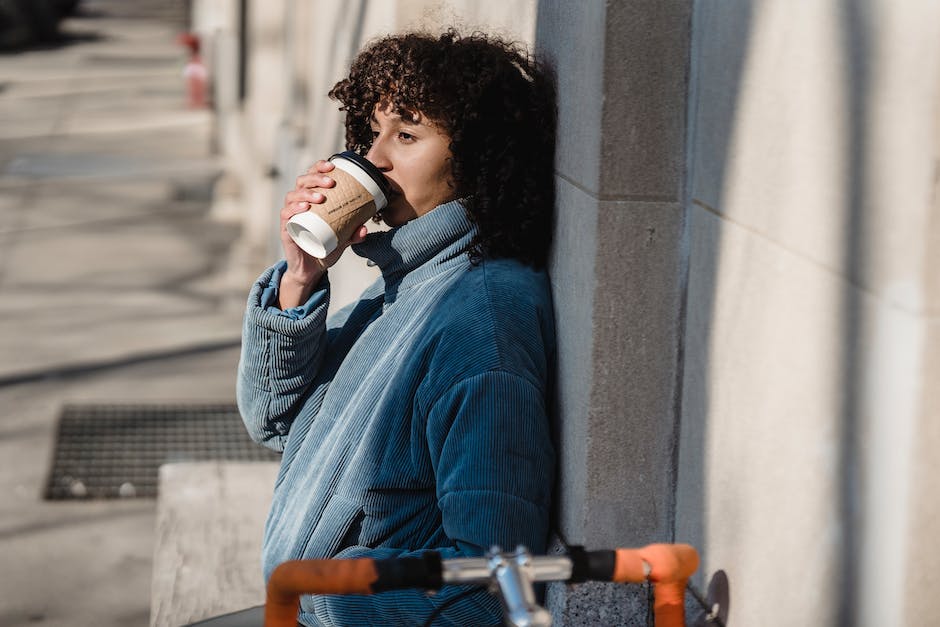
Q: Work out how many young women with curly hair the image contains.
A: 1